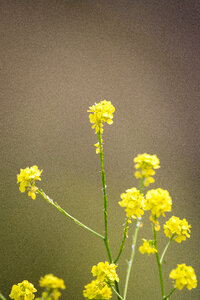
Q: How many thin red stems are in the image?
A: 0